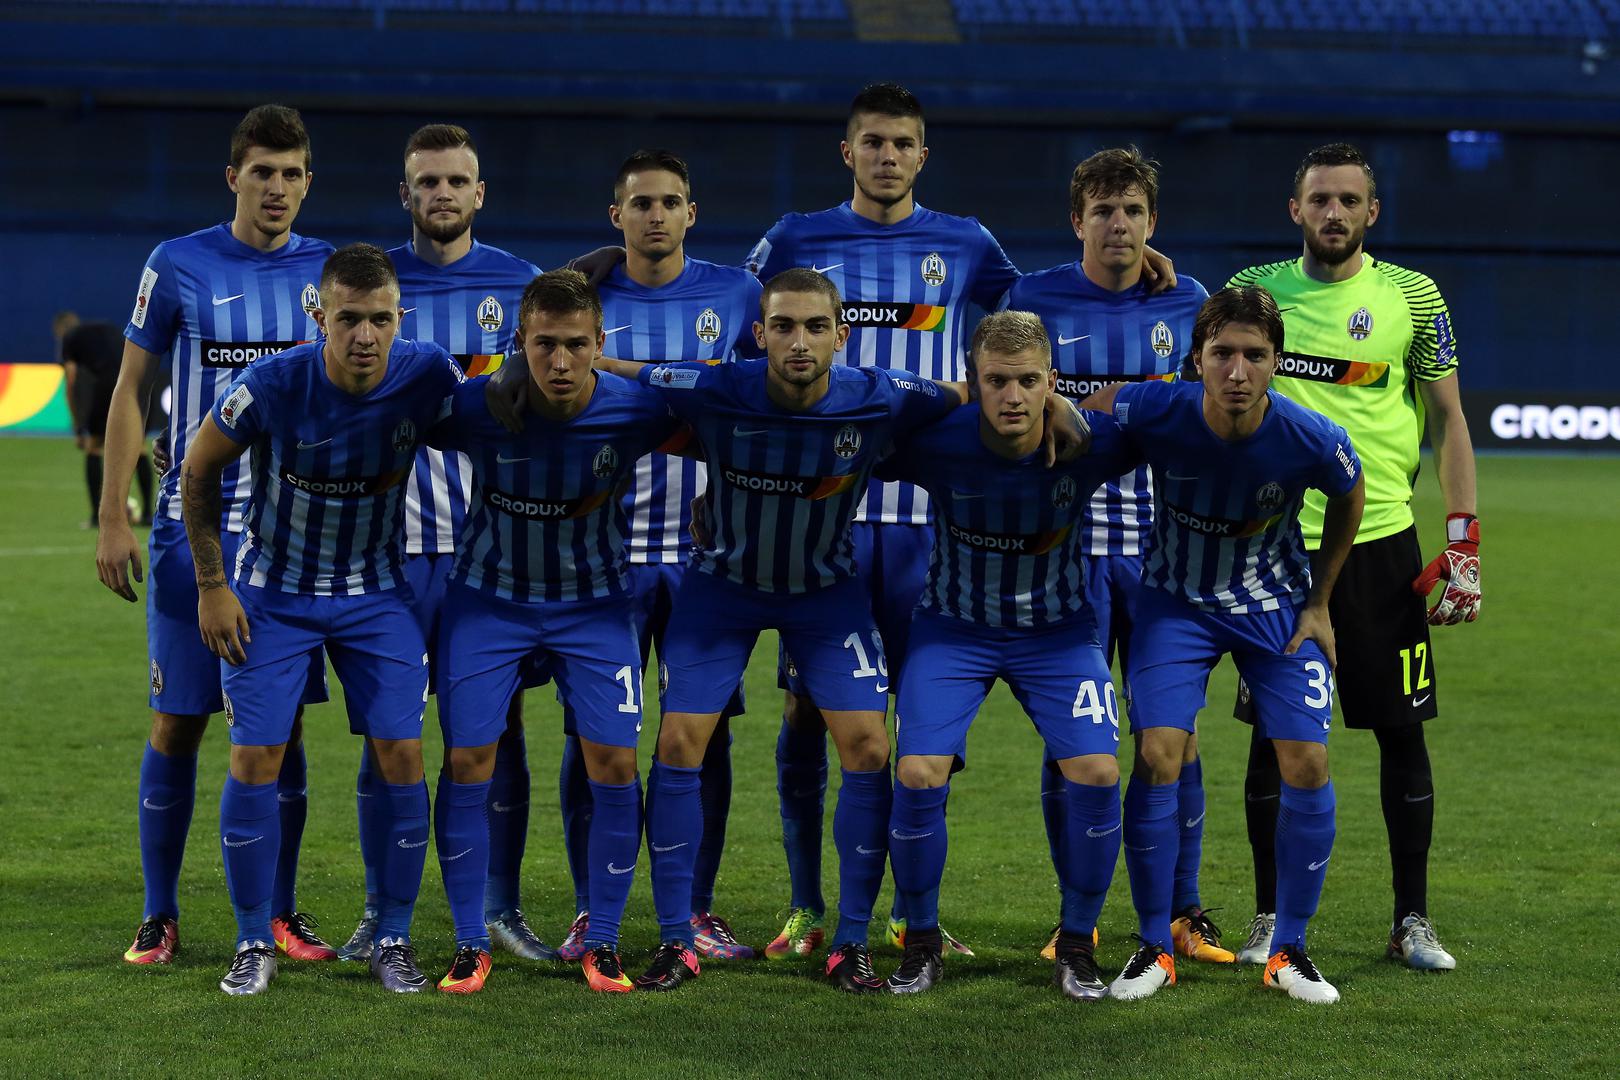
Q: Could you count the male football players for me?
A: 11